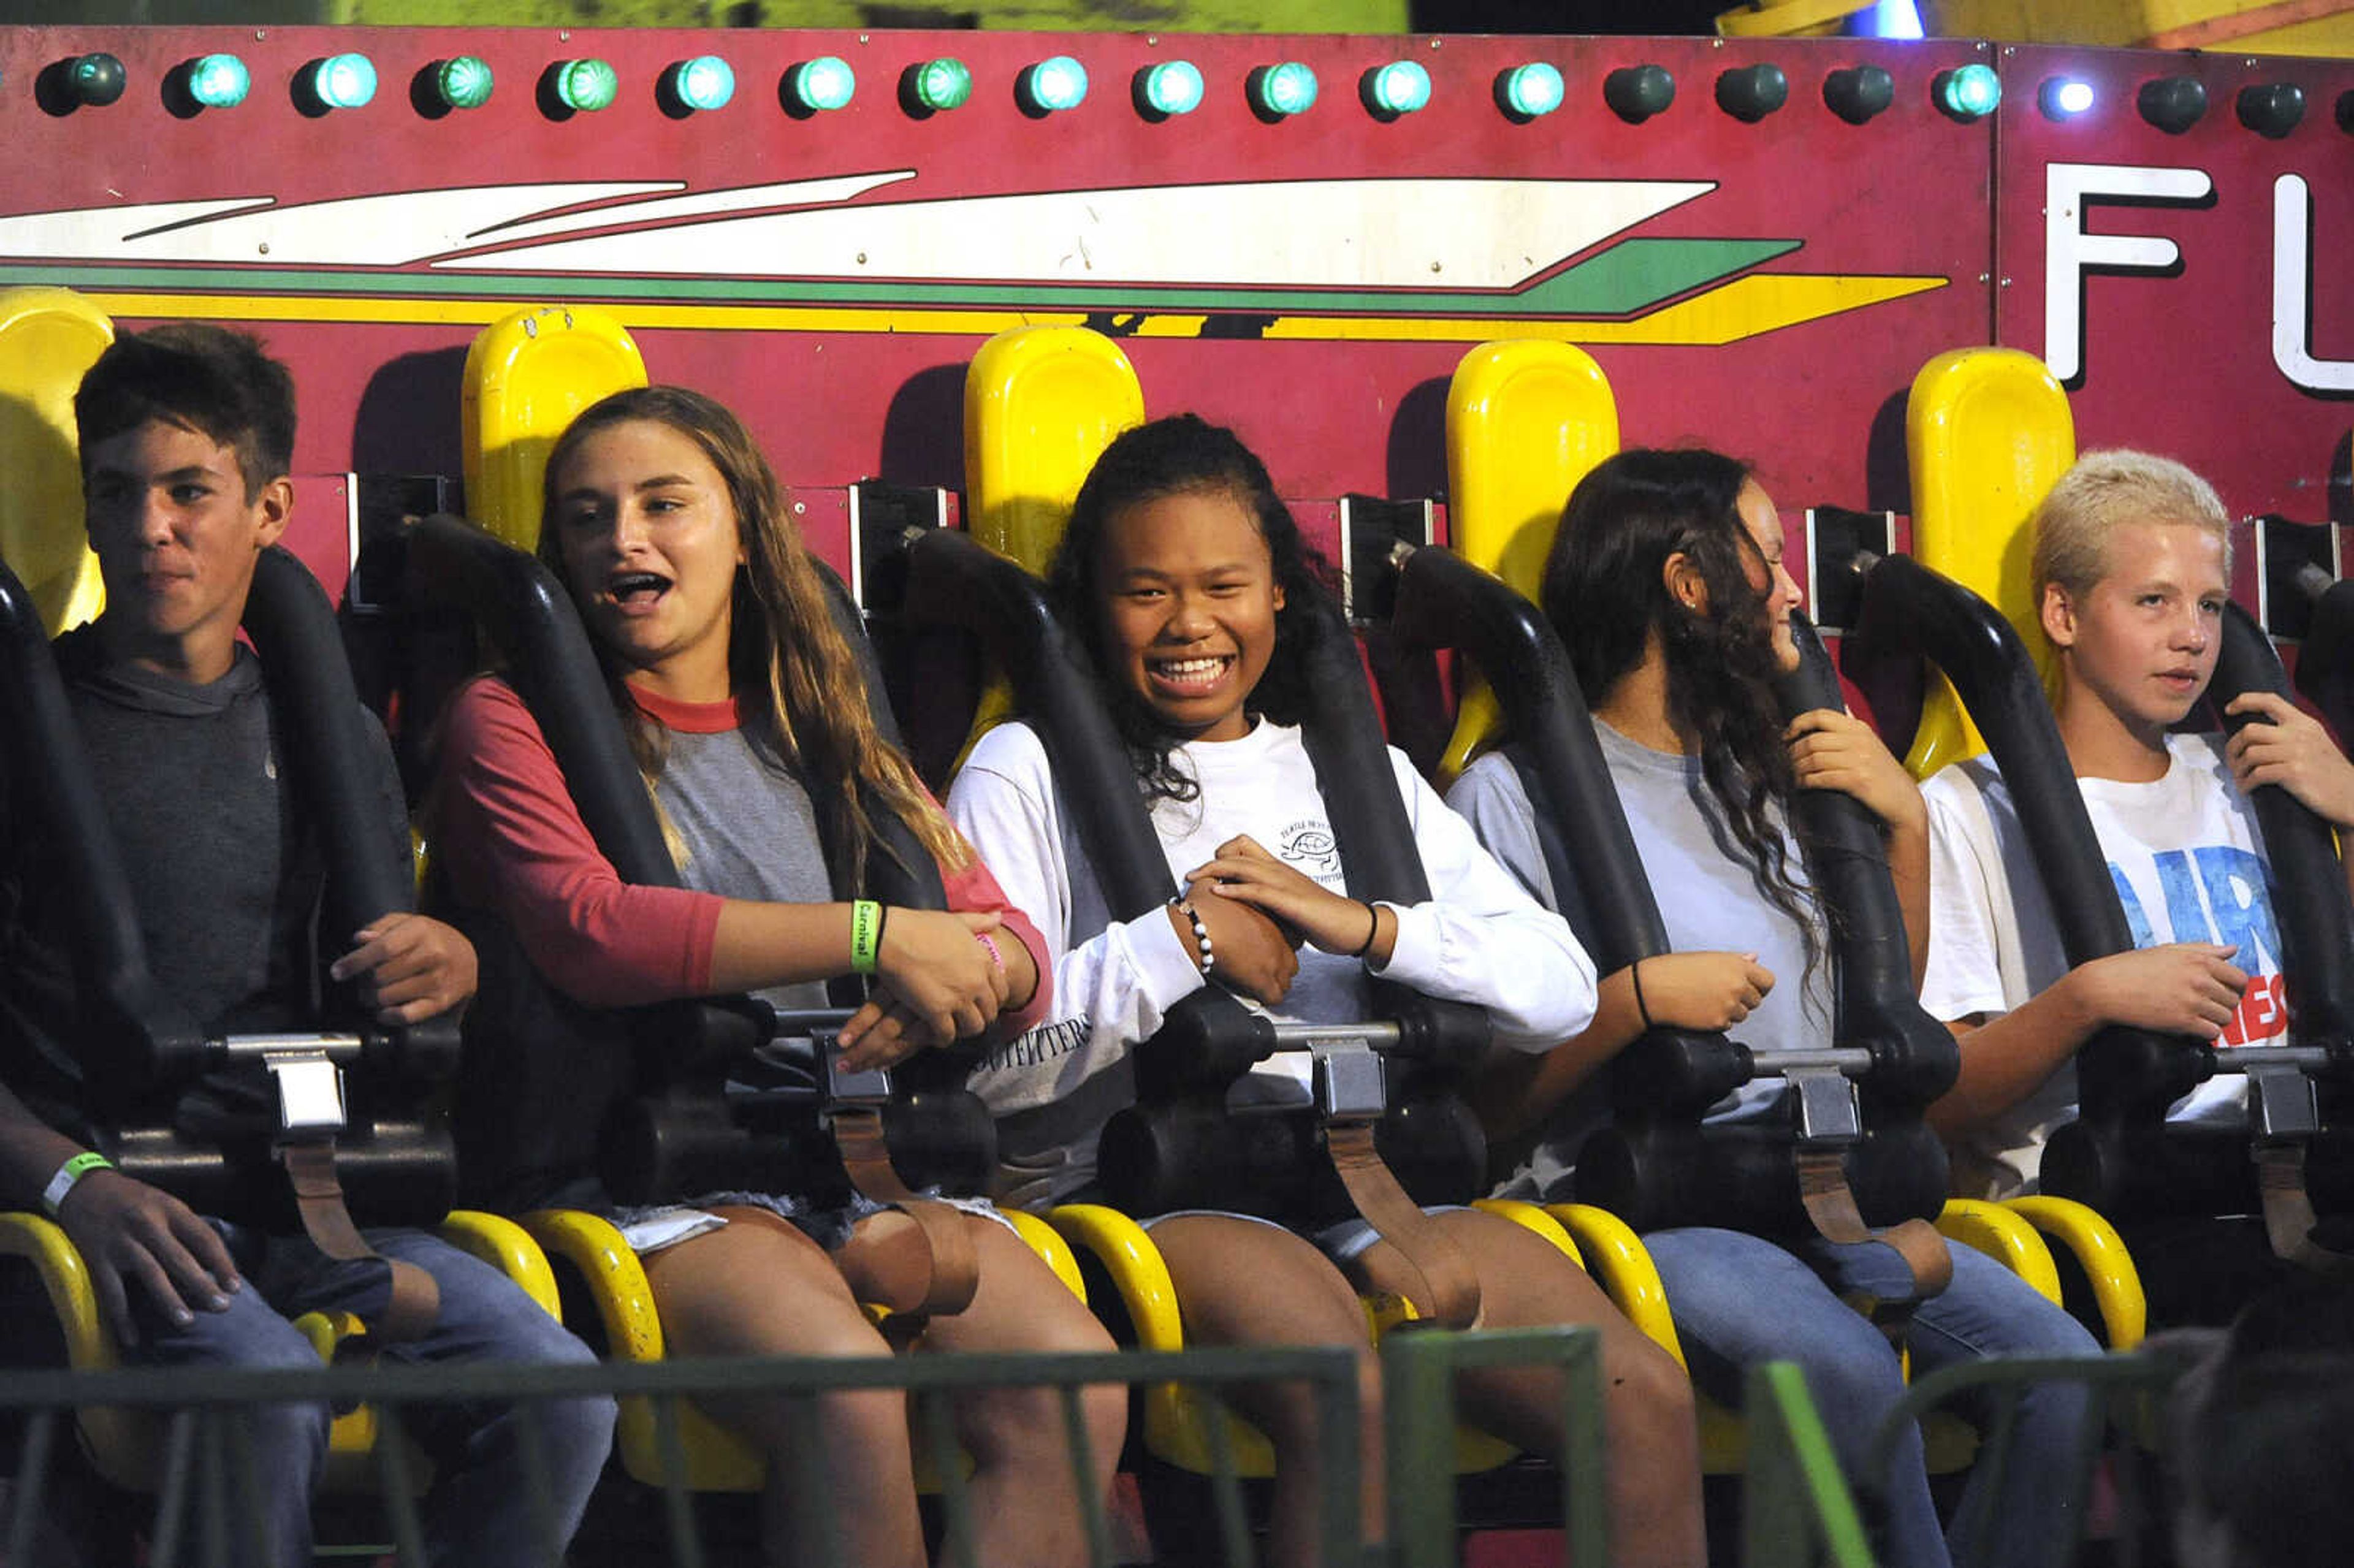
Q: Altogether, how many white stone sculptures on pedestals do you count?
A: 0